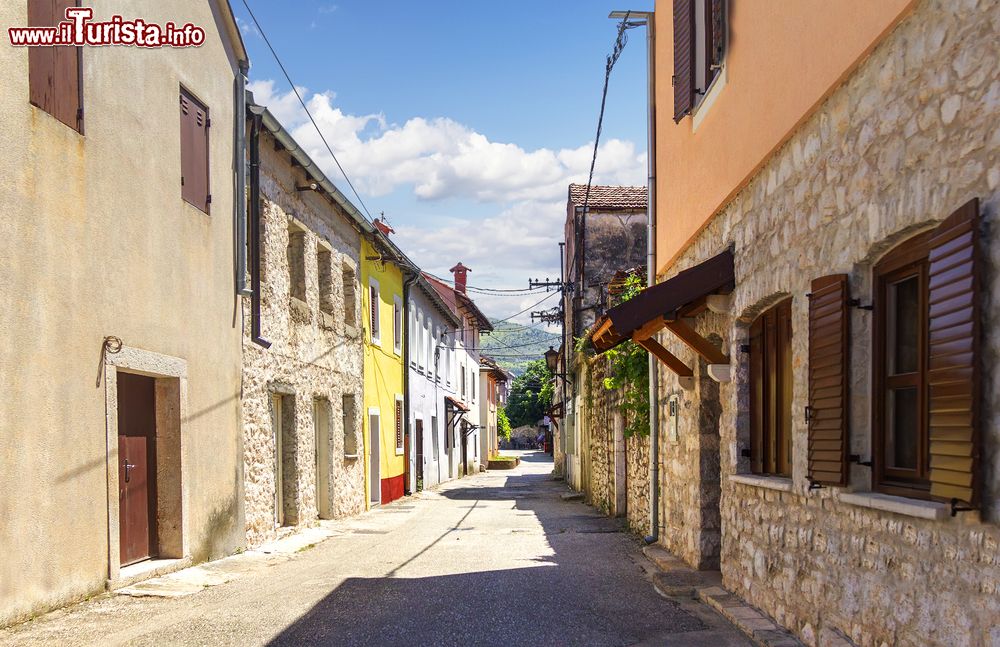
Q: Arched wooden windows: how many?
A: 2